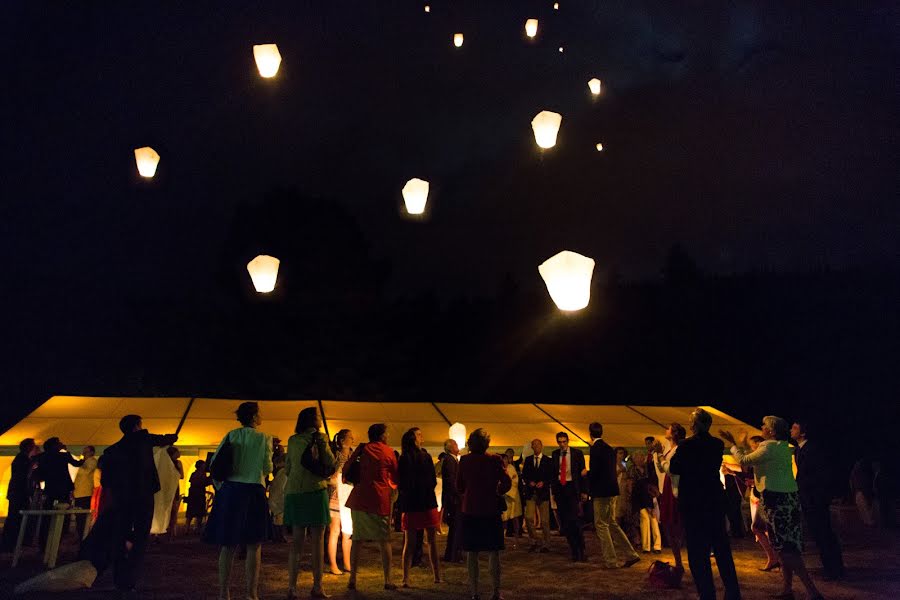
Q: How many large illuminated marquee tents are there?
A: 1